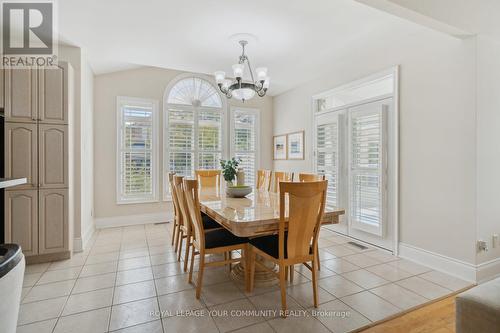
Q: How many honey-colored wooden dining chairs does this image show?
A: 8